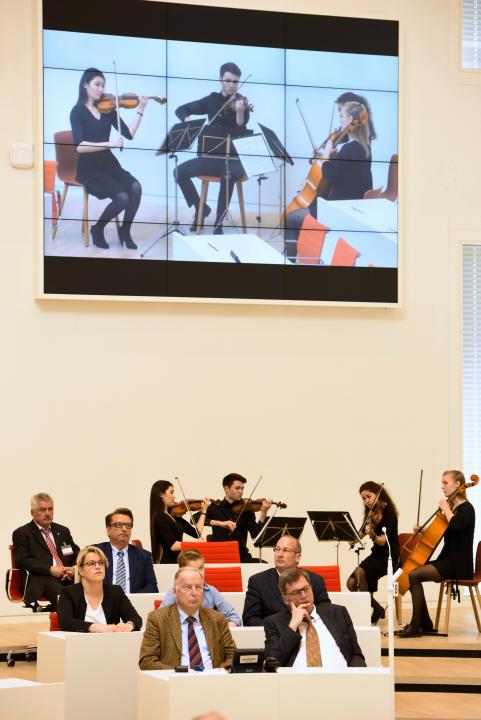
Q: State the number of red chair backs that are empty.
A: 3